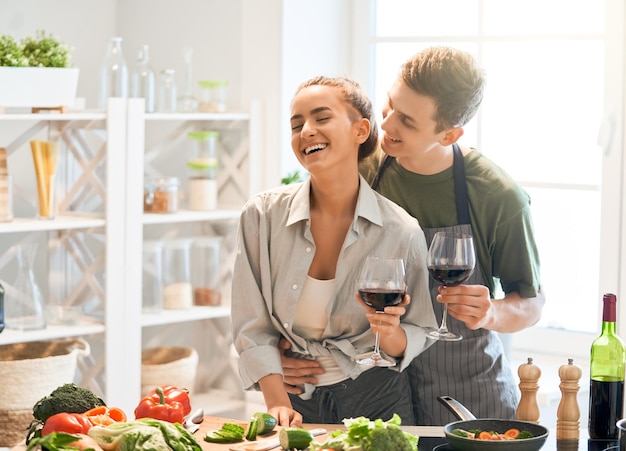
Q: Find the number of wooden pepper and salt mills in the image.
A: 2